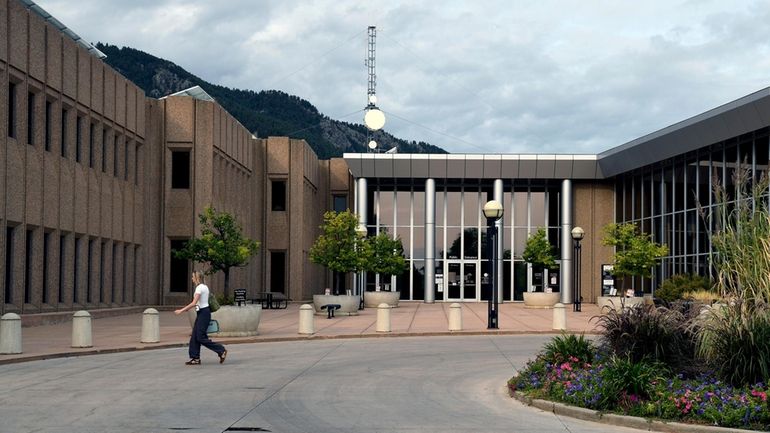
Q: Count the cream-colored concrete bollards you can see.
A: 7